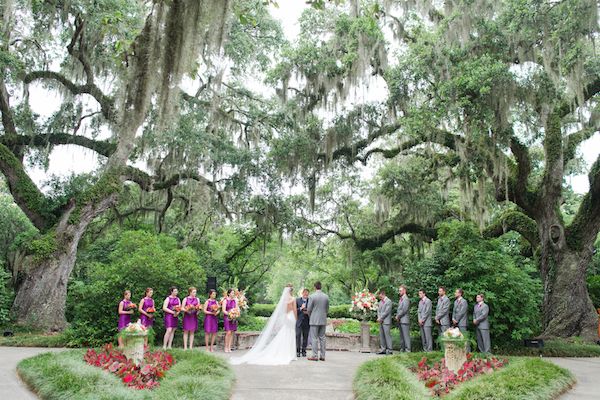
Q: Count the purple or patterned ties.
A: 6